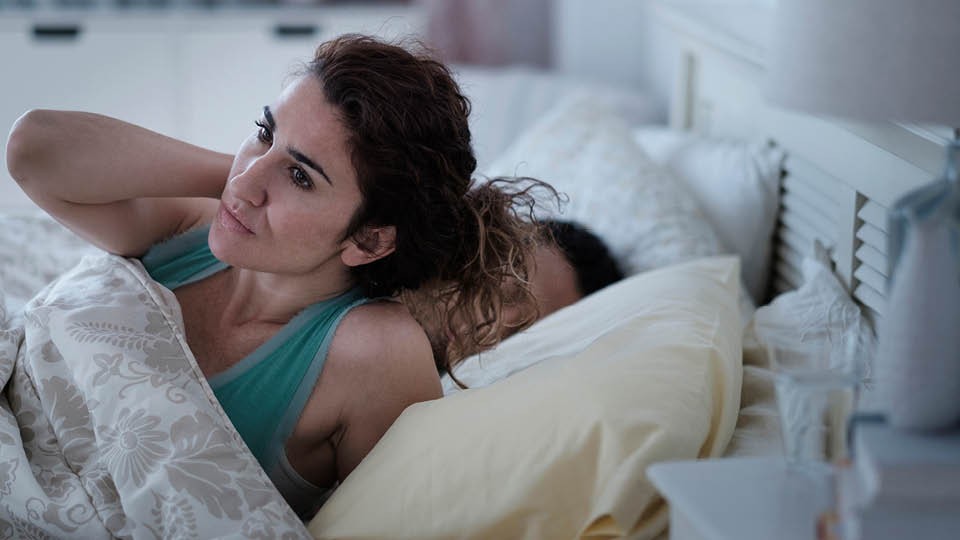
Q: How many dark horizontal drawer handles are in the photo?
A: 2